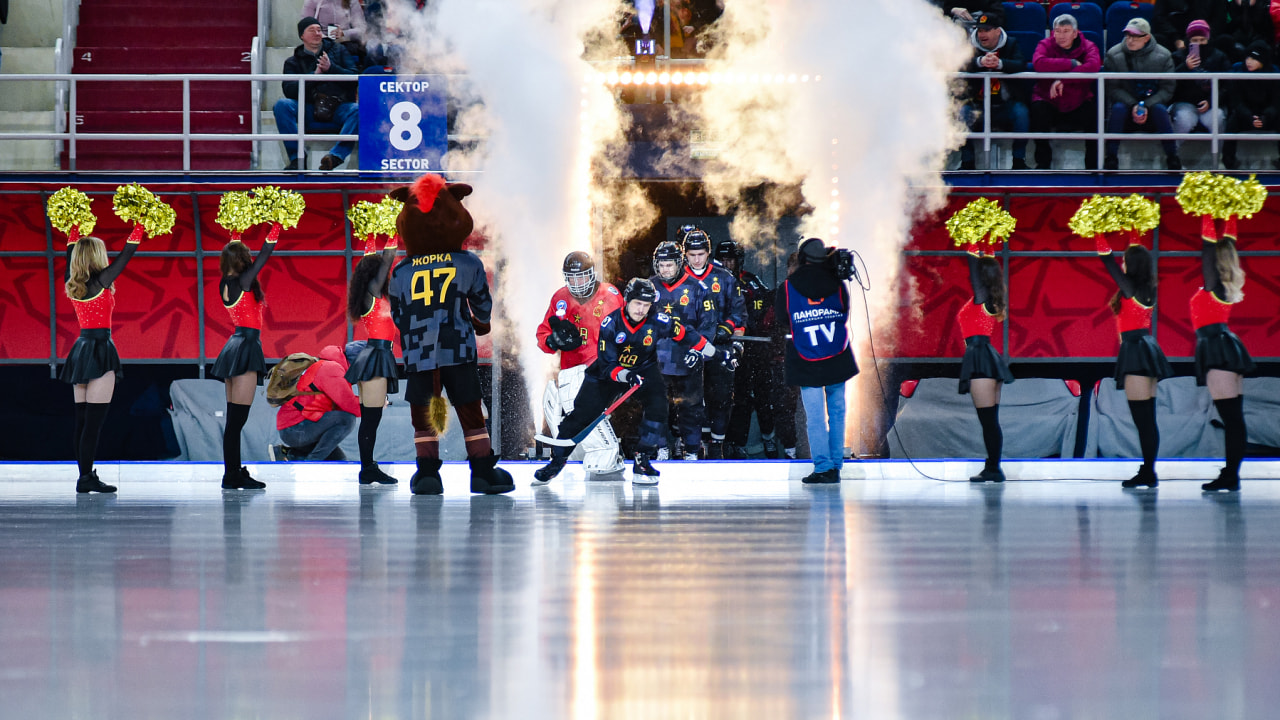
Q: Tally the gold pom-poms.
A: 12